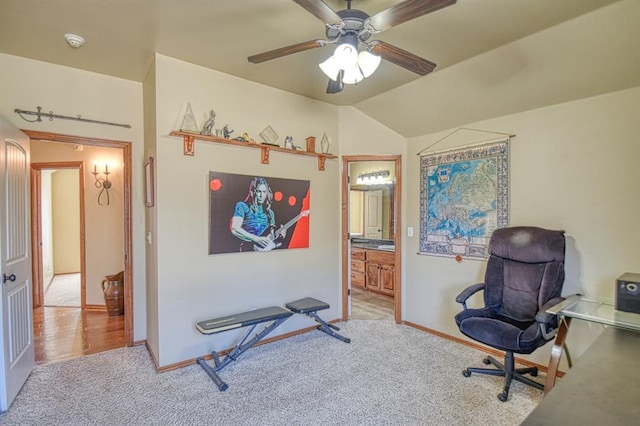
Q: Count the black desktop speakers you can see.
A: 1